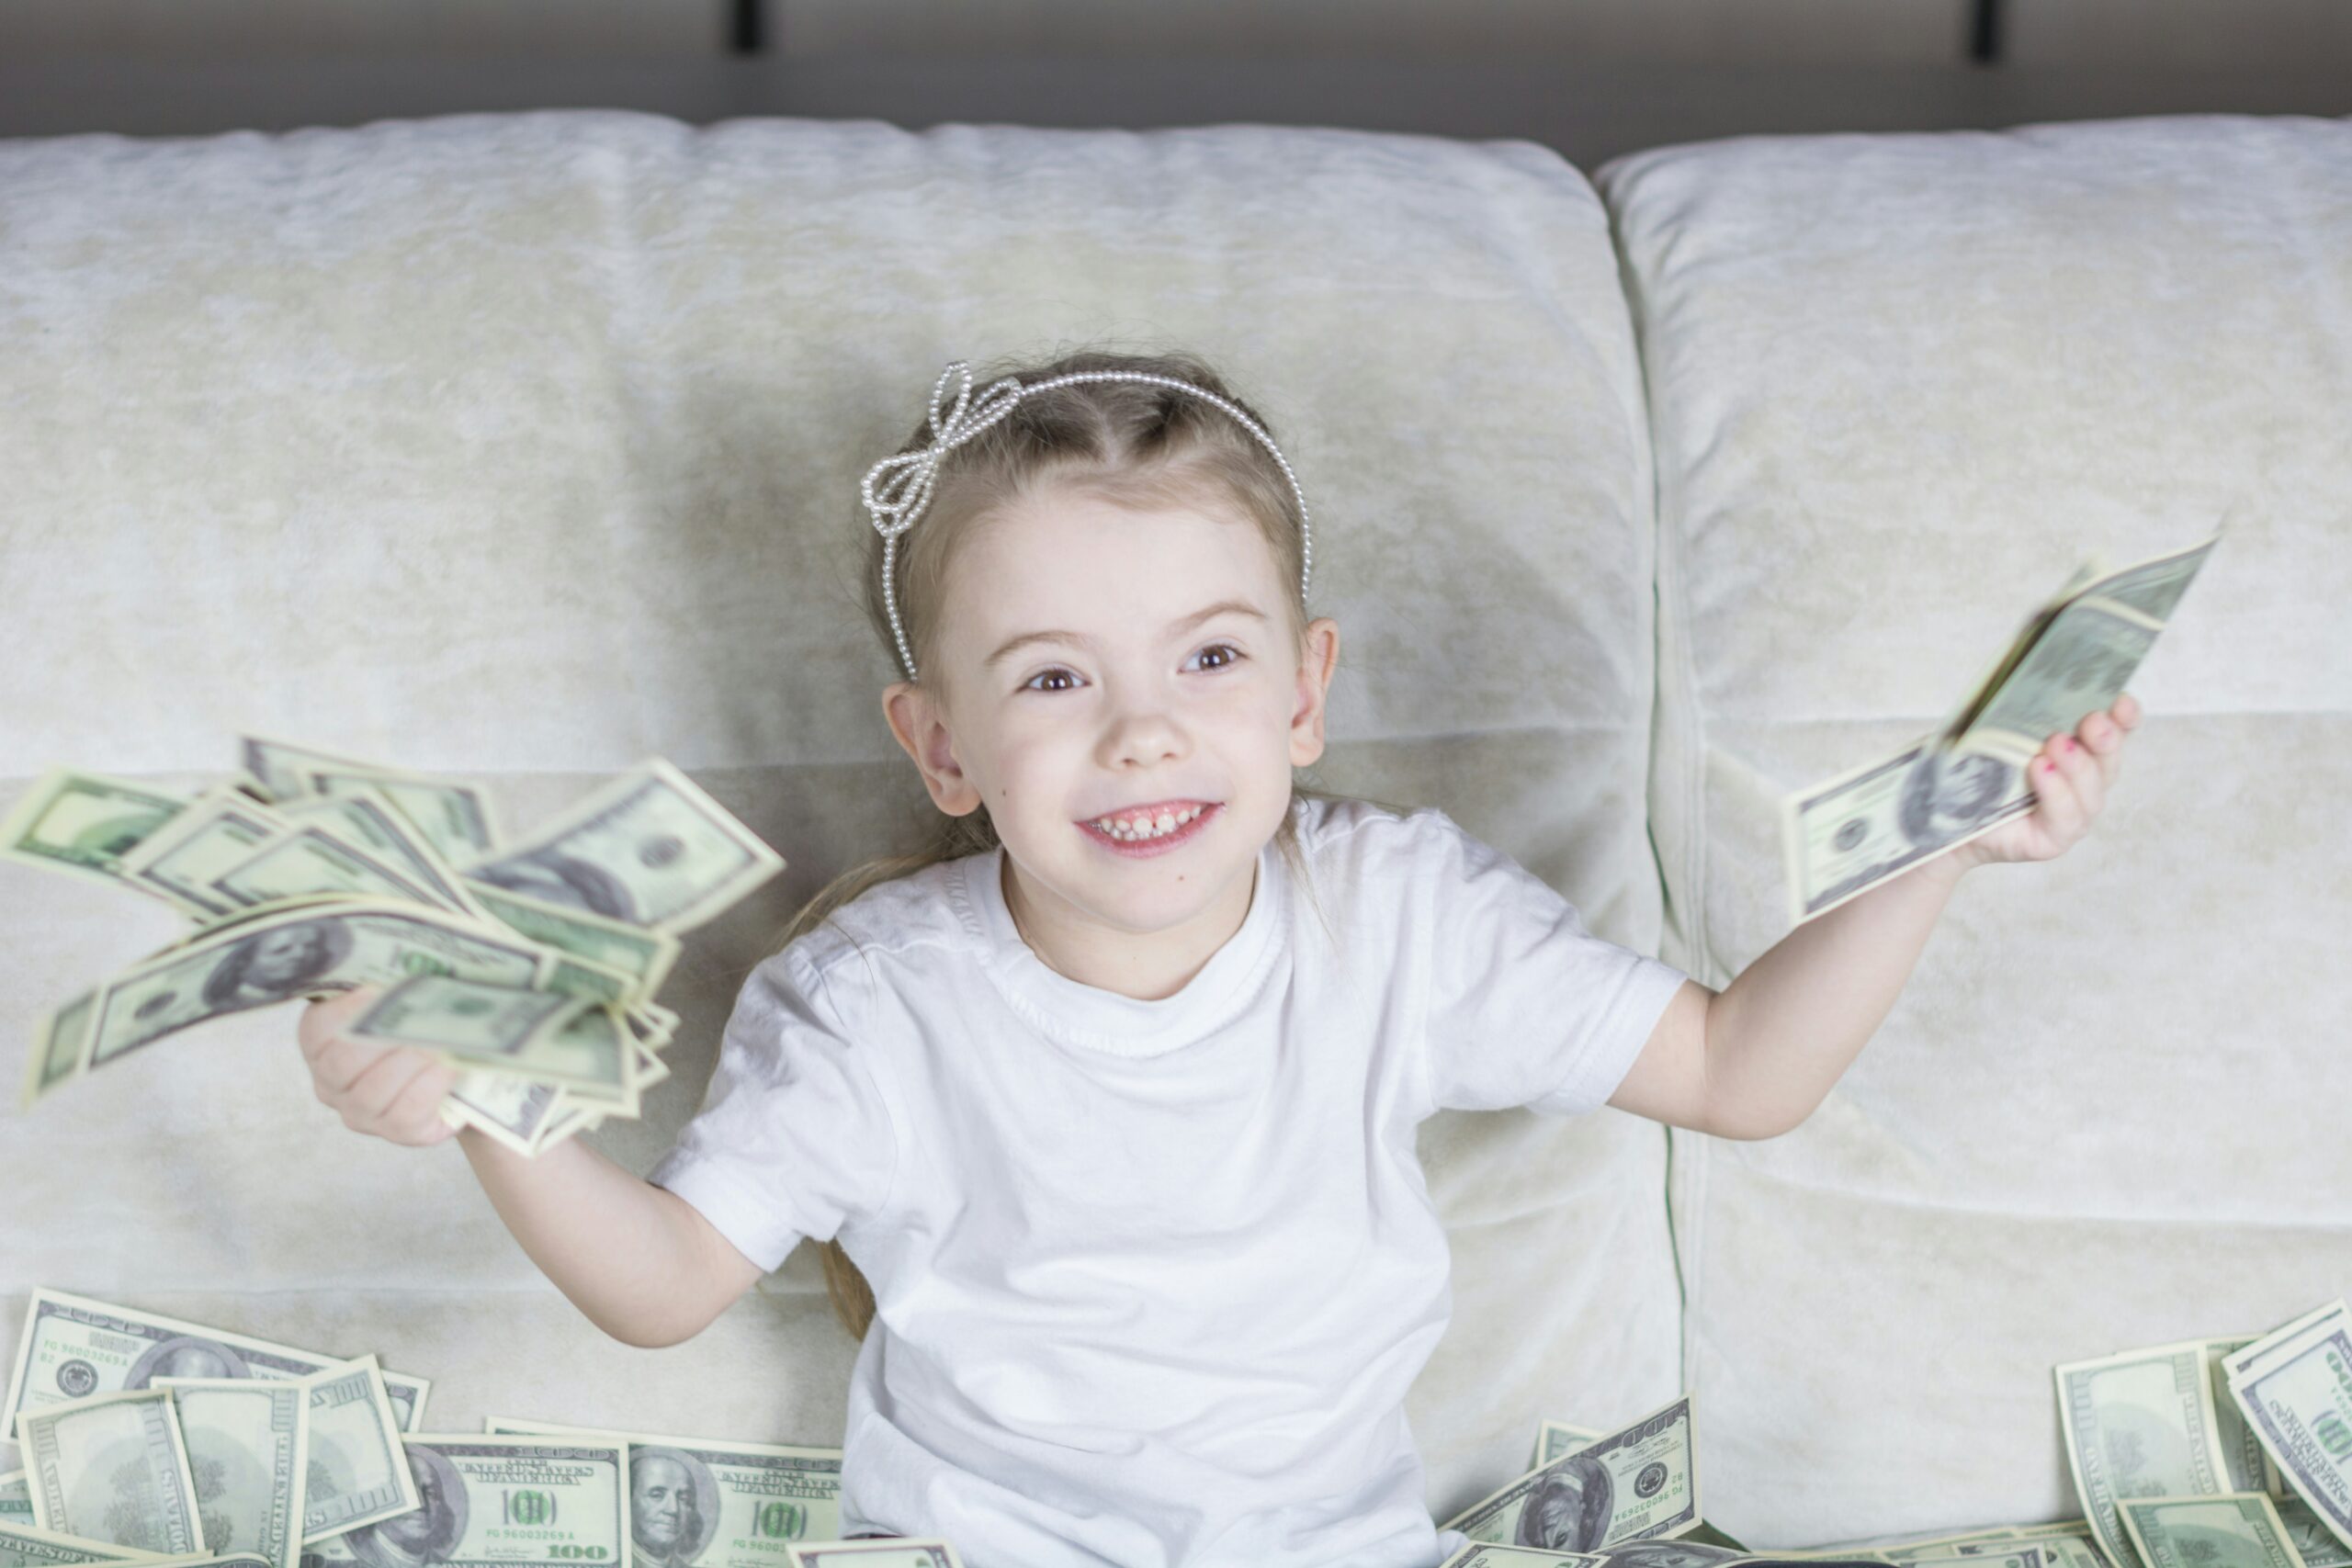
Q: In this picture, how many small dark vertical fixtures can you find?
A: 2